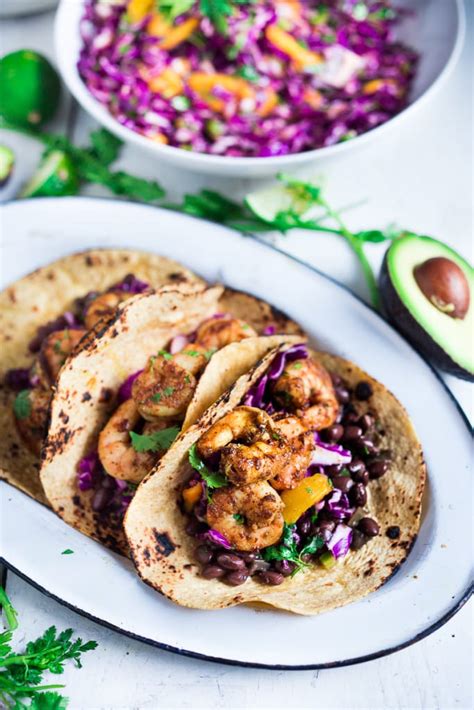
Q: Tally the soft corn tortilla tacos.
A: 3